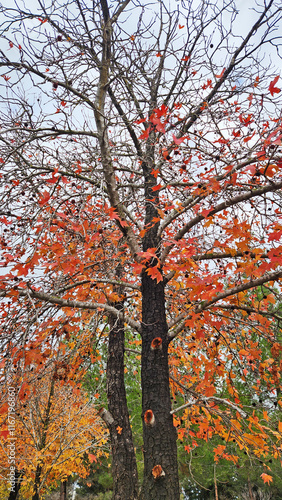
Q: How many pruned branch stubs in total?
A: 4